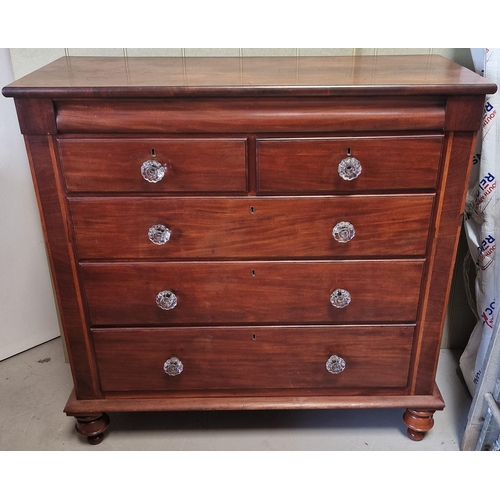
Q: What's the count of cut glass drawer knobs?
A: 8